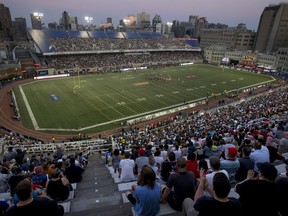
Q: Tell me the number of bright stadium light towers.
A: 4